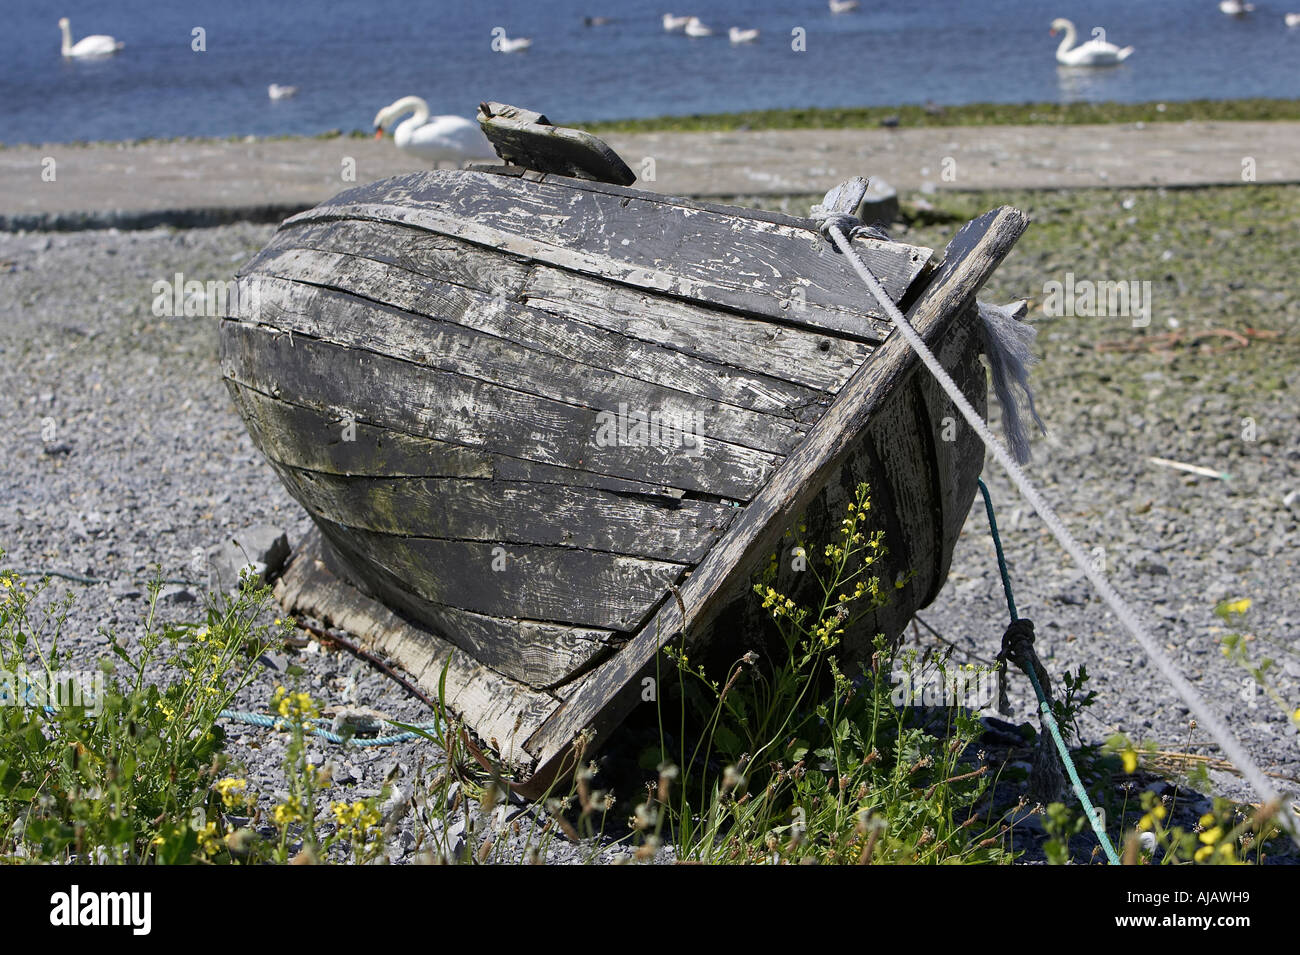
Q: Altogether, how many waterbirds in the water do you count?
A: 11